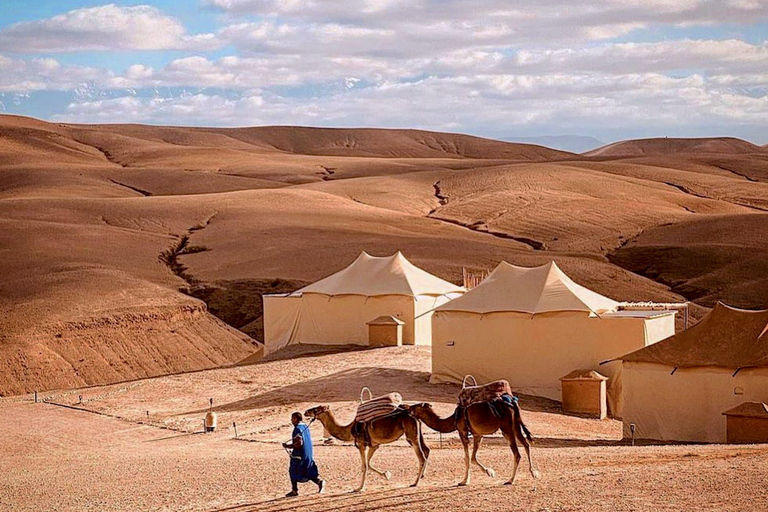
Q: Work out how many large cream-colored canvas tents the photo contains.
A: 3